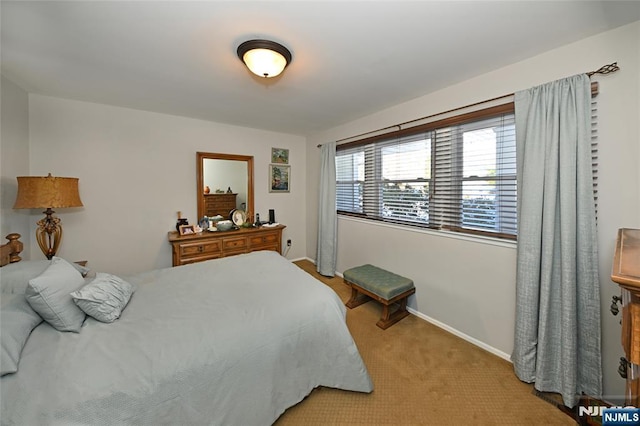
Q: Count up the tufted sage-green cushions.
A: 1